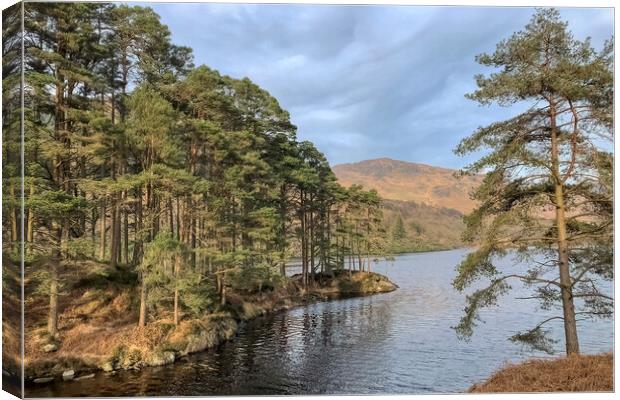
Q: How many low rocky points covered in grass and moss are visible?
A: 1